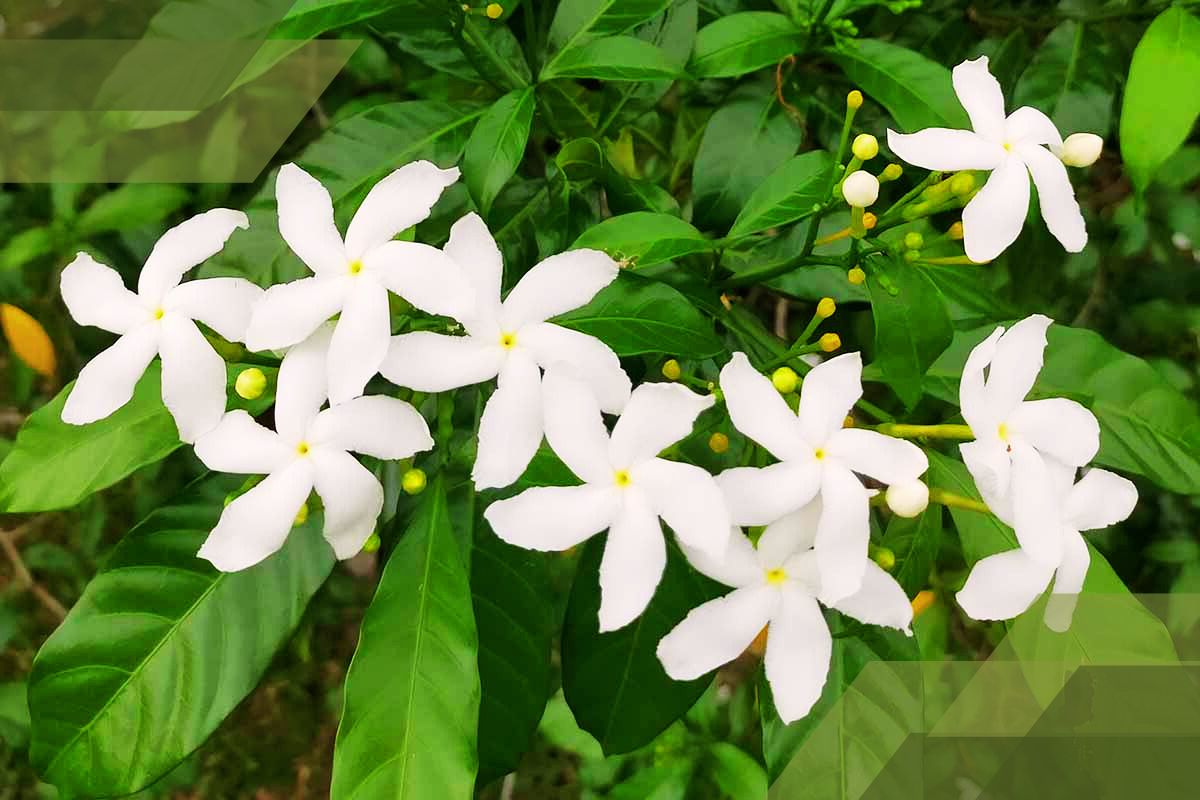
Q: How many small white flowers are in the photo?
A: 10